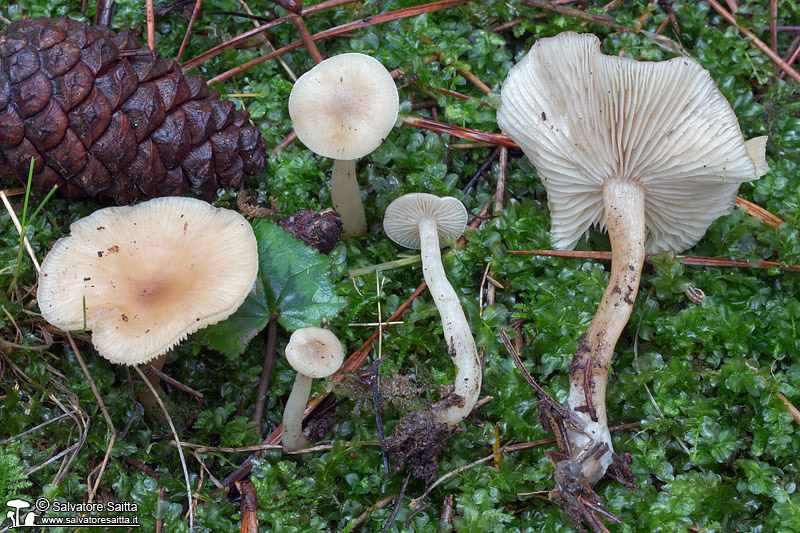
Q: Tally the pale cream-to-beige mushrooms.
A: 5